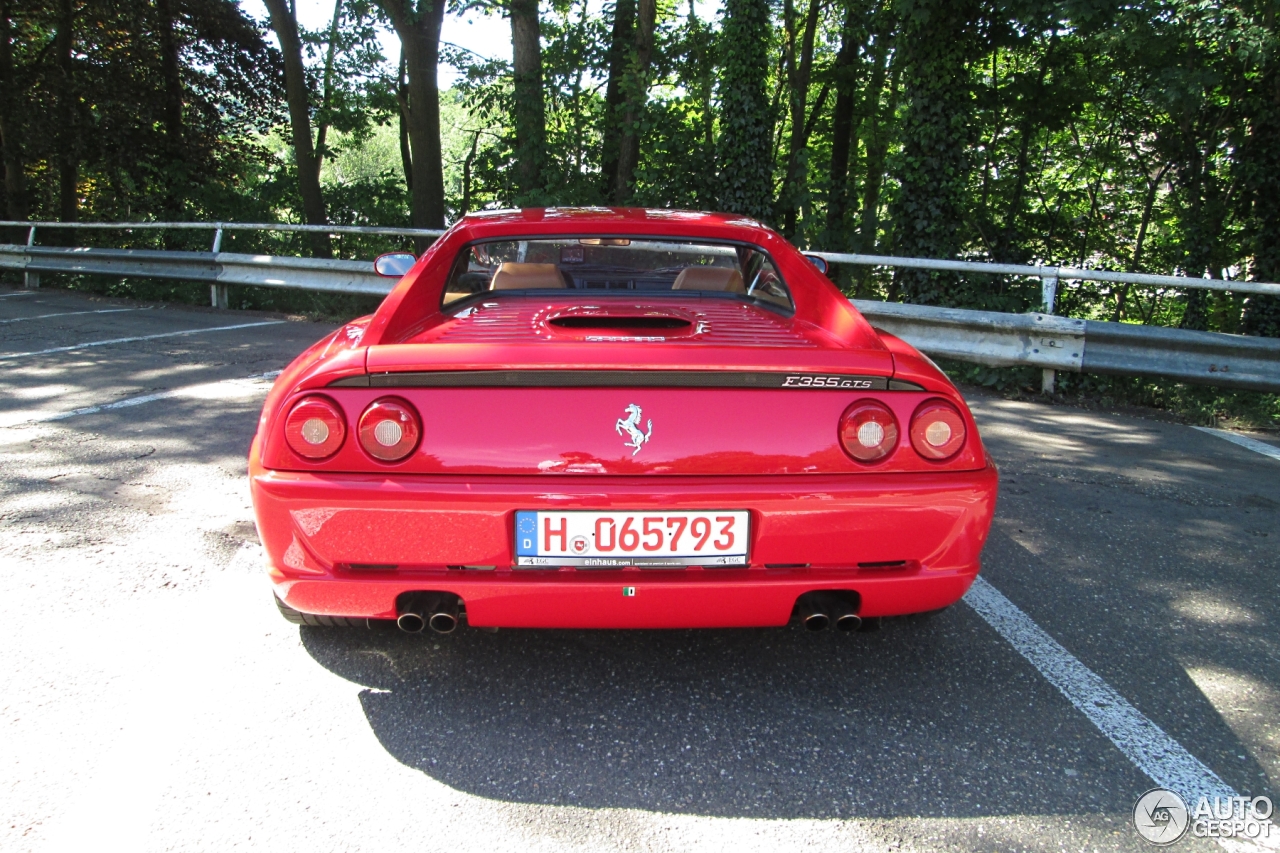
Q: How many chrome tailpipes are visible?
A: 4